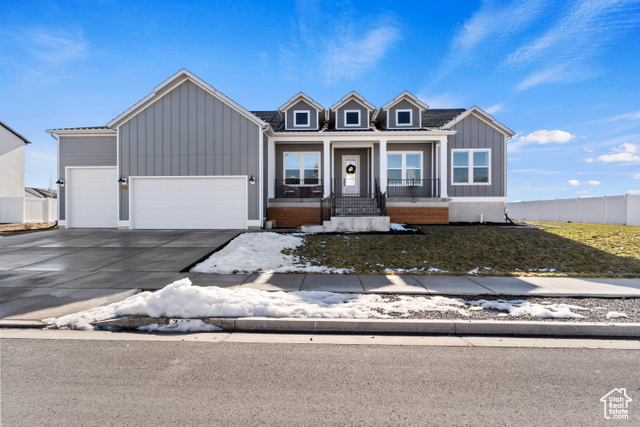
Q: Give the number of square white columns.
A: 4